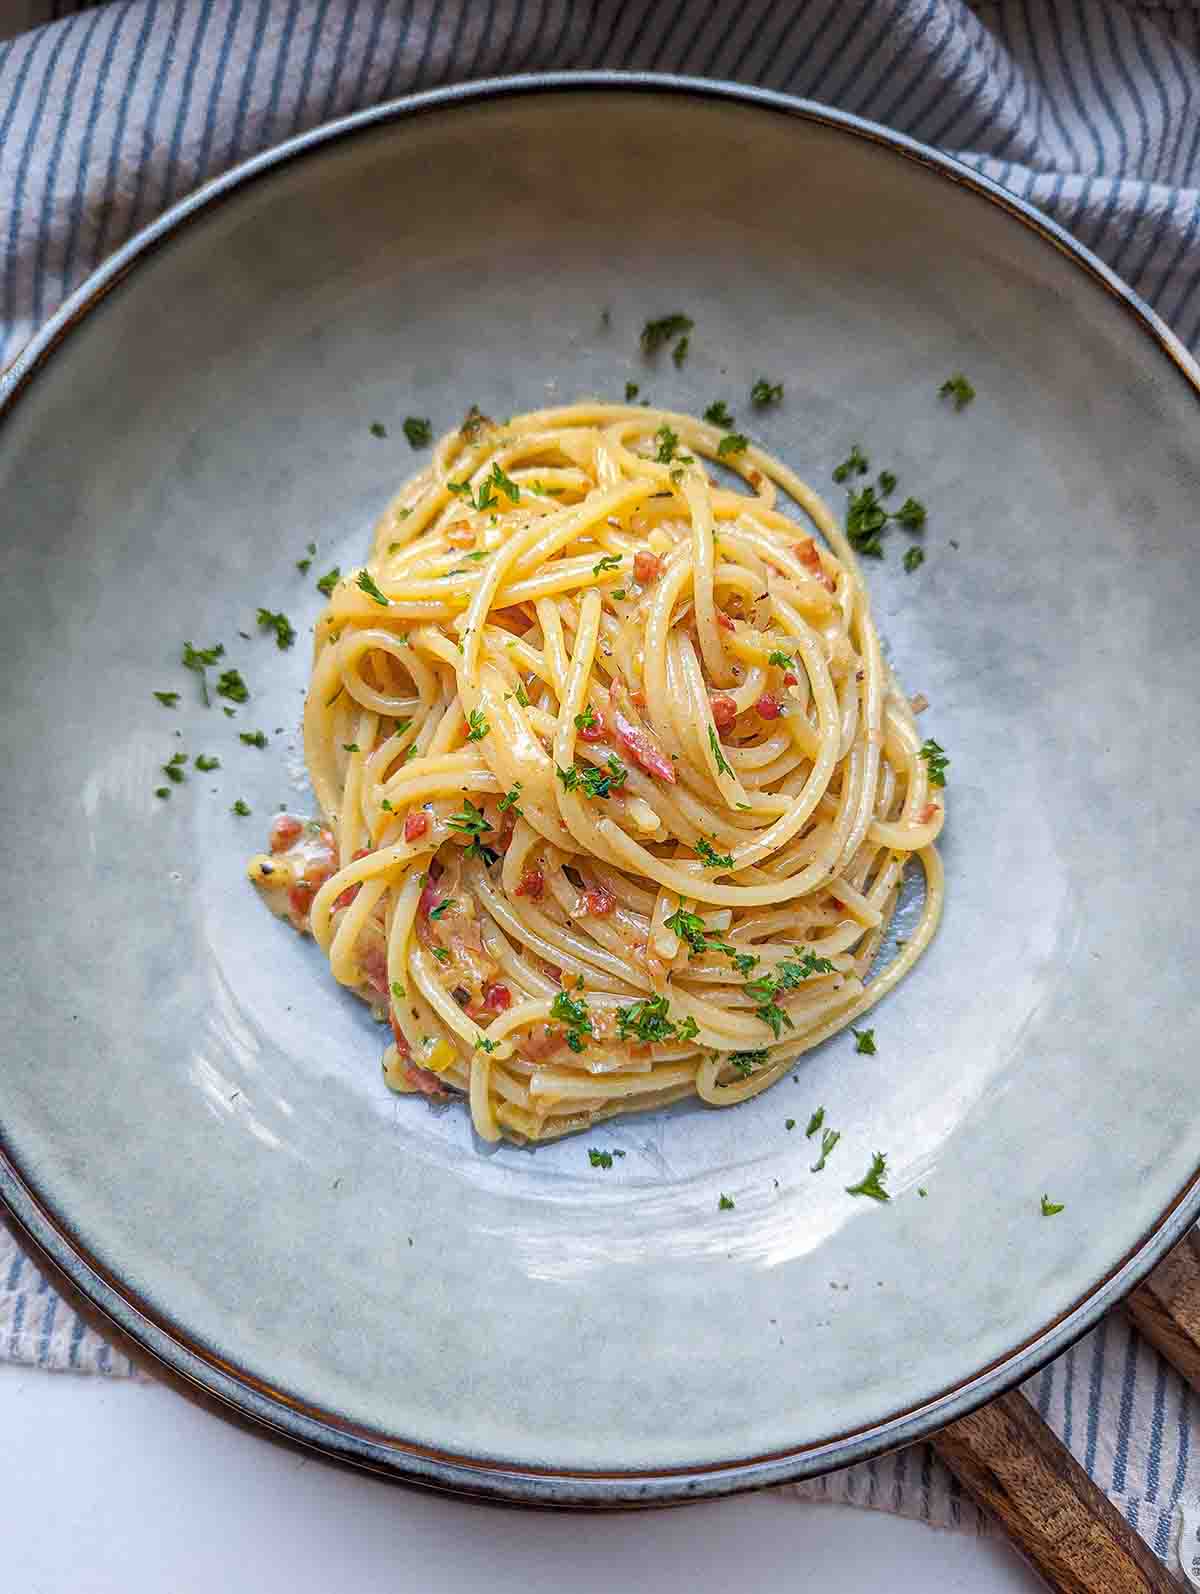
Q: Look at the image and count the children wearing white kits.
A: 0